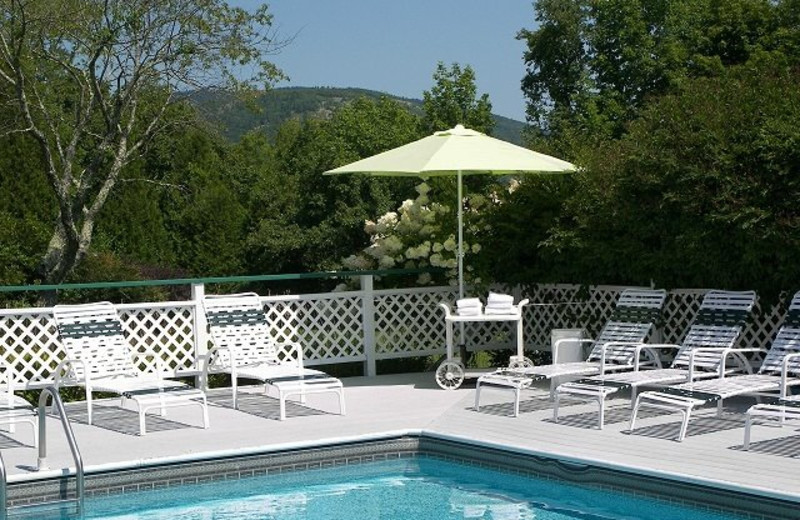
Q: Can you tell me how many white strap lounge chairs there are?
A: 7